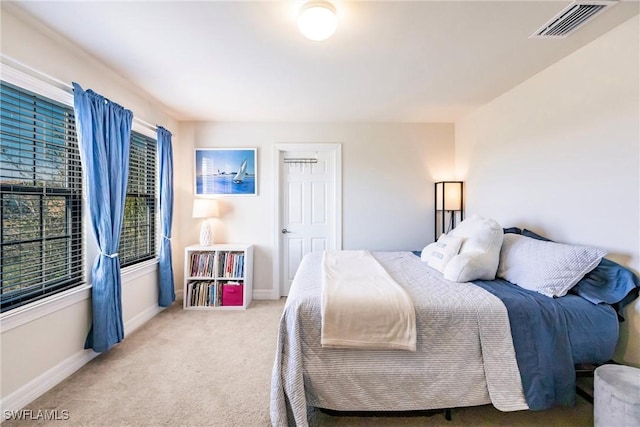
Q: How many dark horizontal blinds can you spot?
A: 2